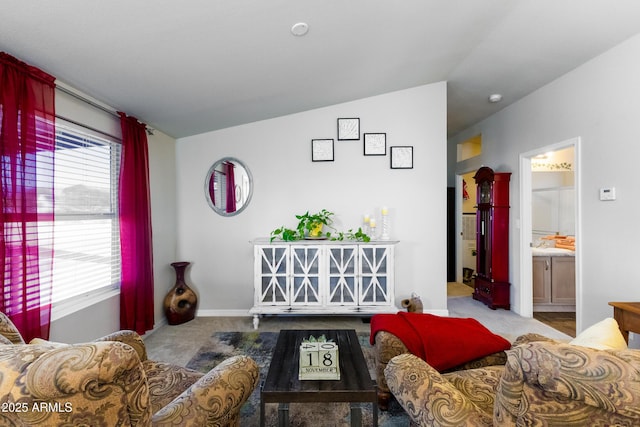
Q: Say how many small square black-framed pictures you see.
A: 4